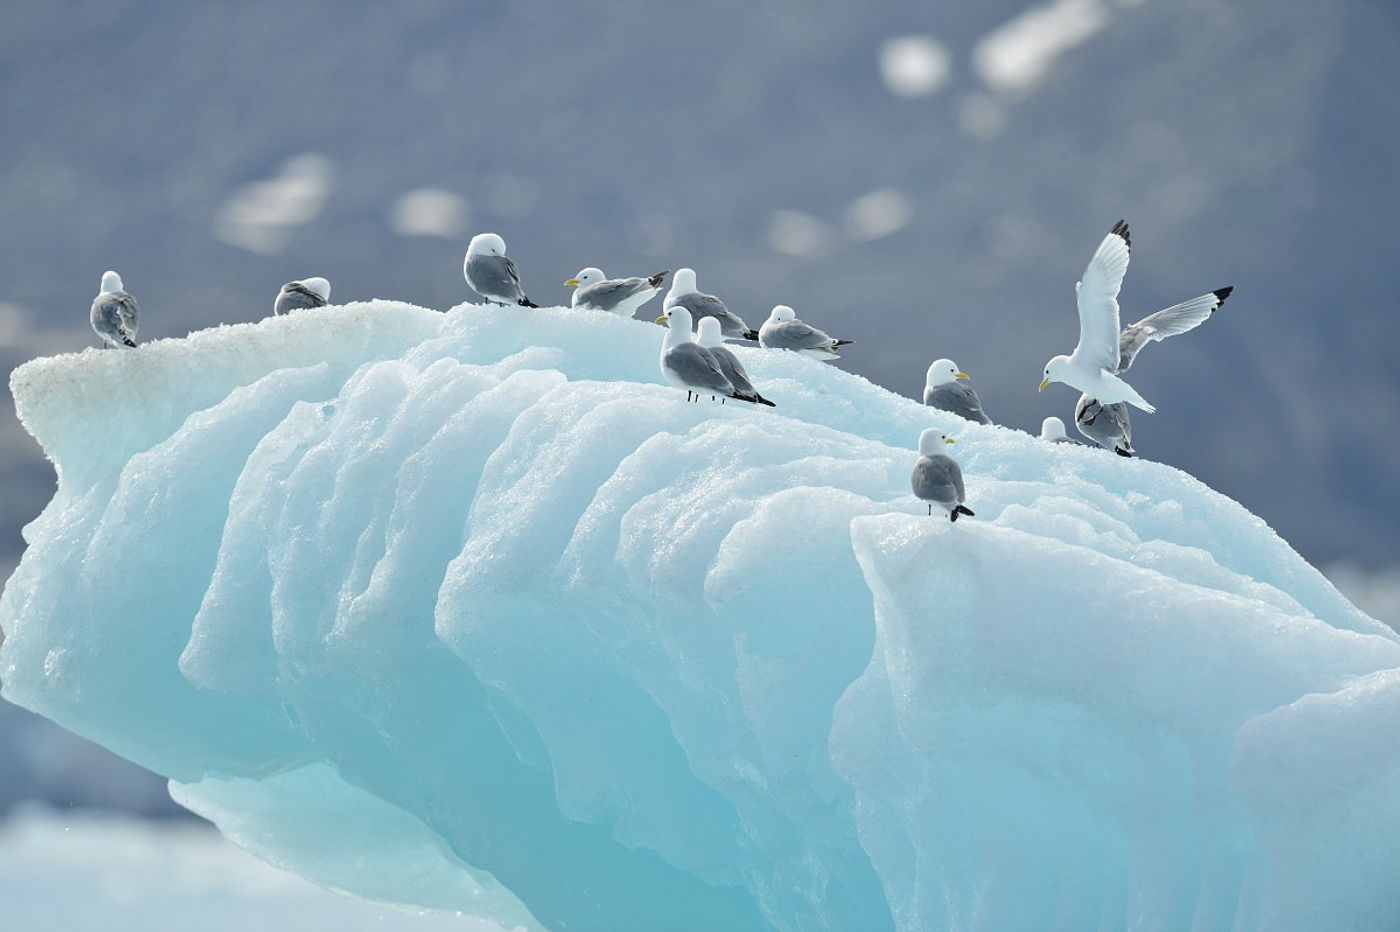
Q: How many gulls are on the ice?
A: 12